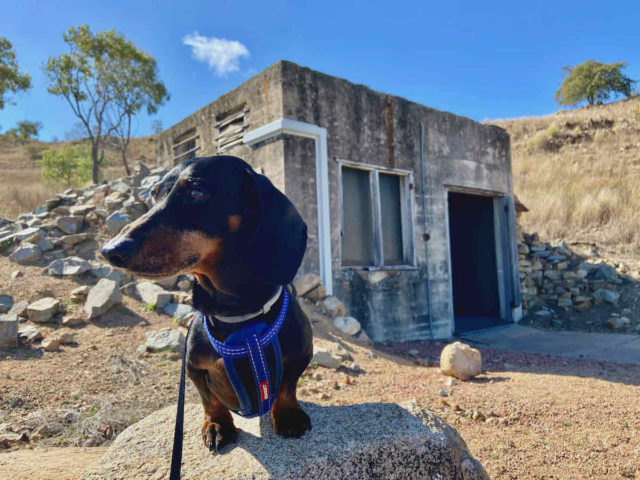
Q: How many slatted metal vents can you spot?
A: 2